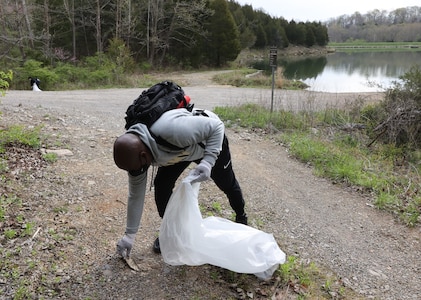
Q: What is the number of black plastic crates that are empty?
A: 0